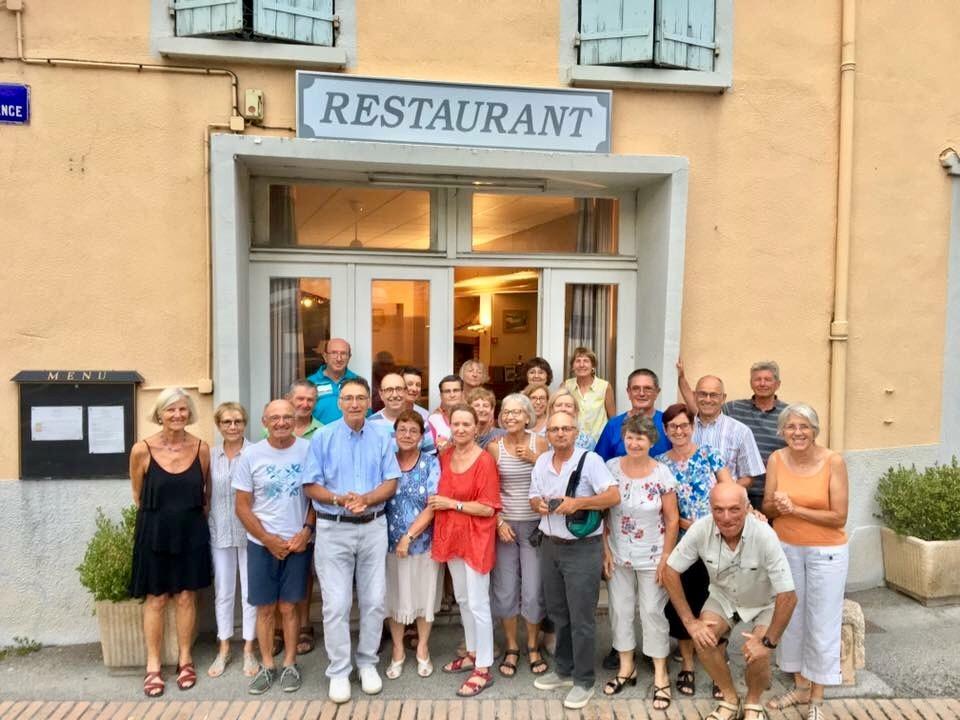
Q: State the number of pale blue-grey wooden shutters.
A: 4